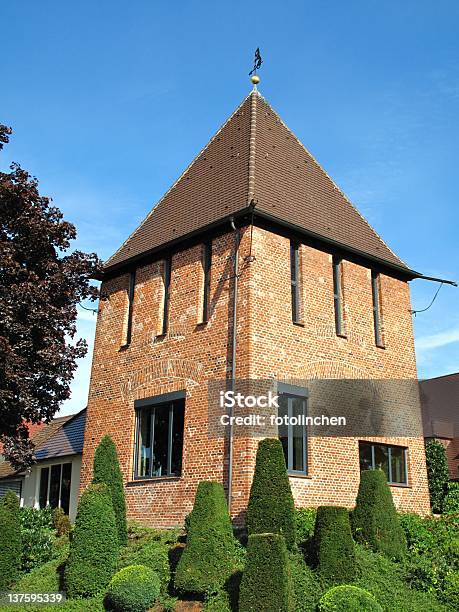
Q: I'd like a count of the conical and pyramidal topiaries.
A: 8